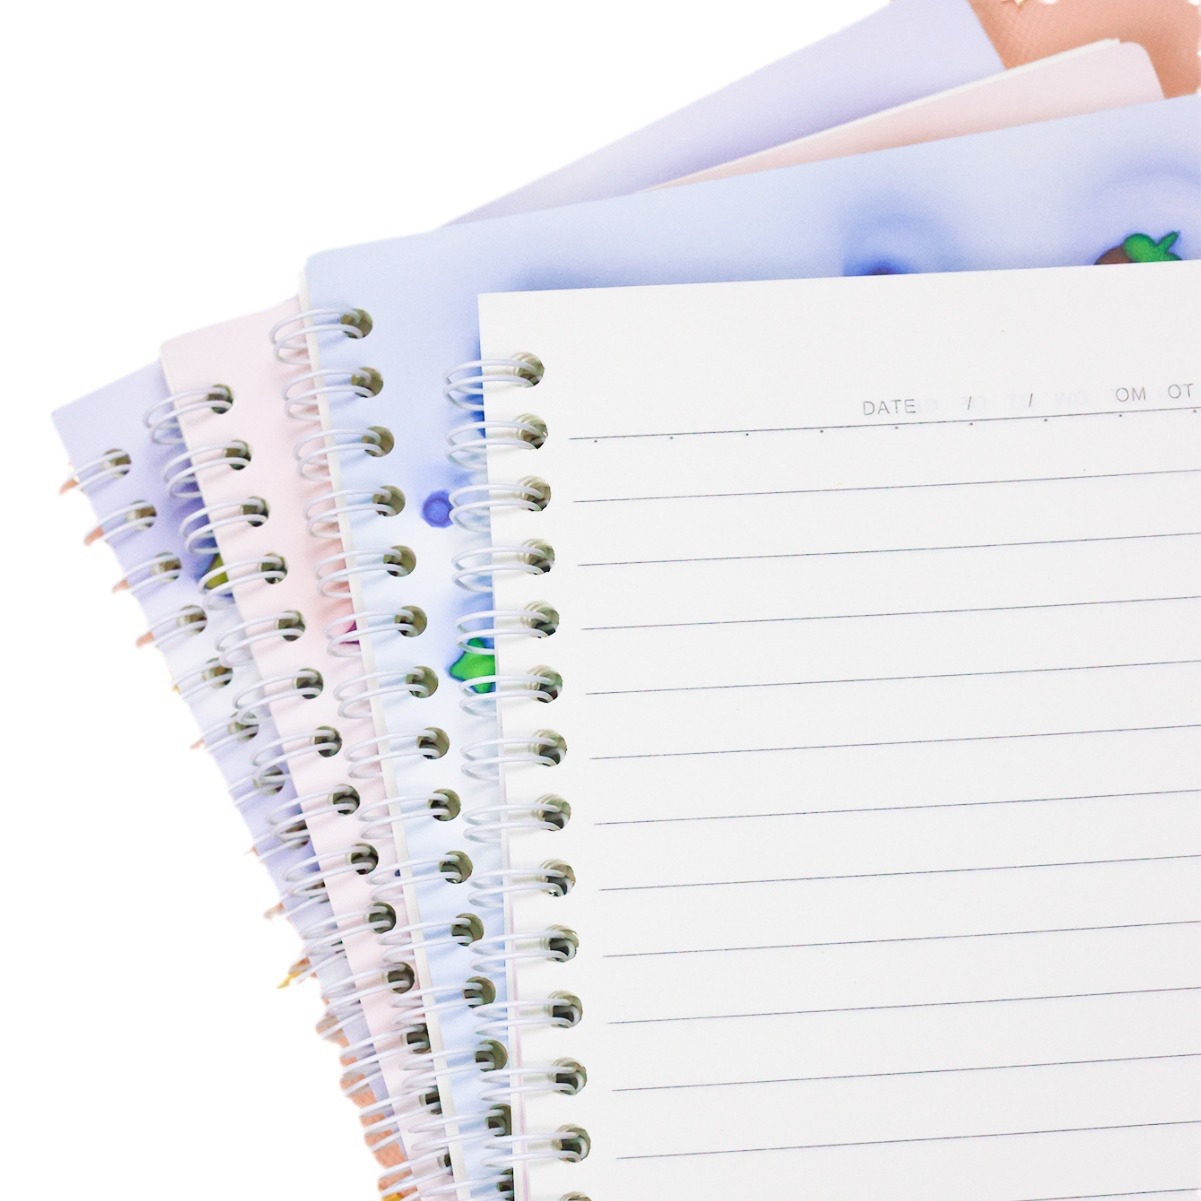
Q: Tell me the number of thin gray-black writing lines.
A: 13